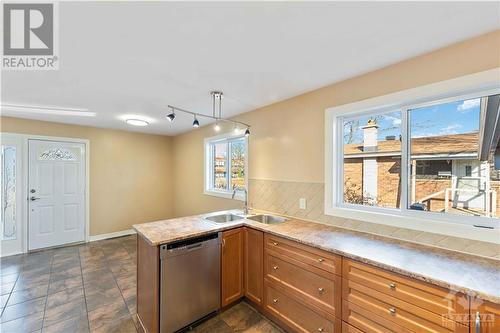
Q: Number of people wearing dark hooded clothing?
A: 0